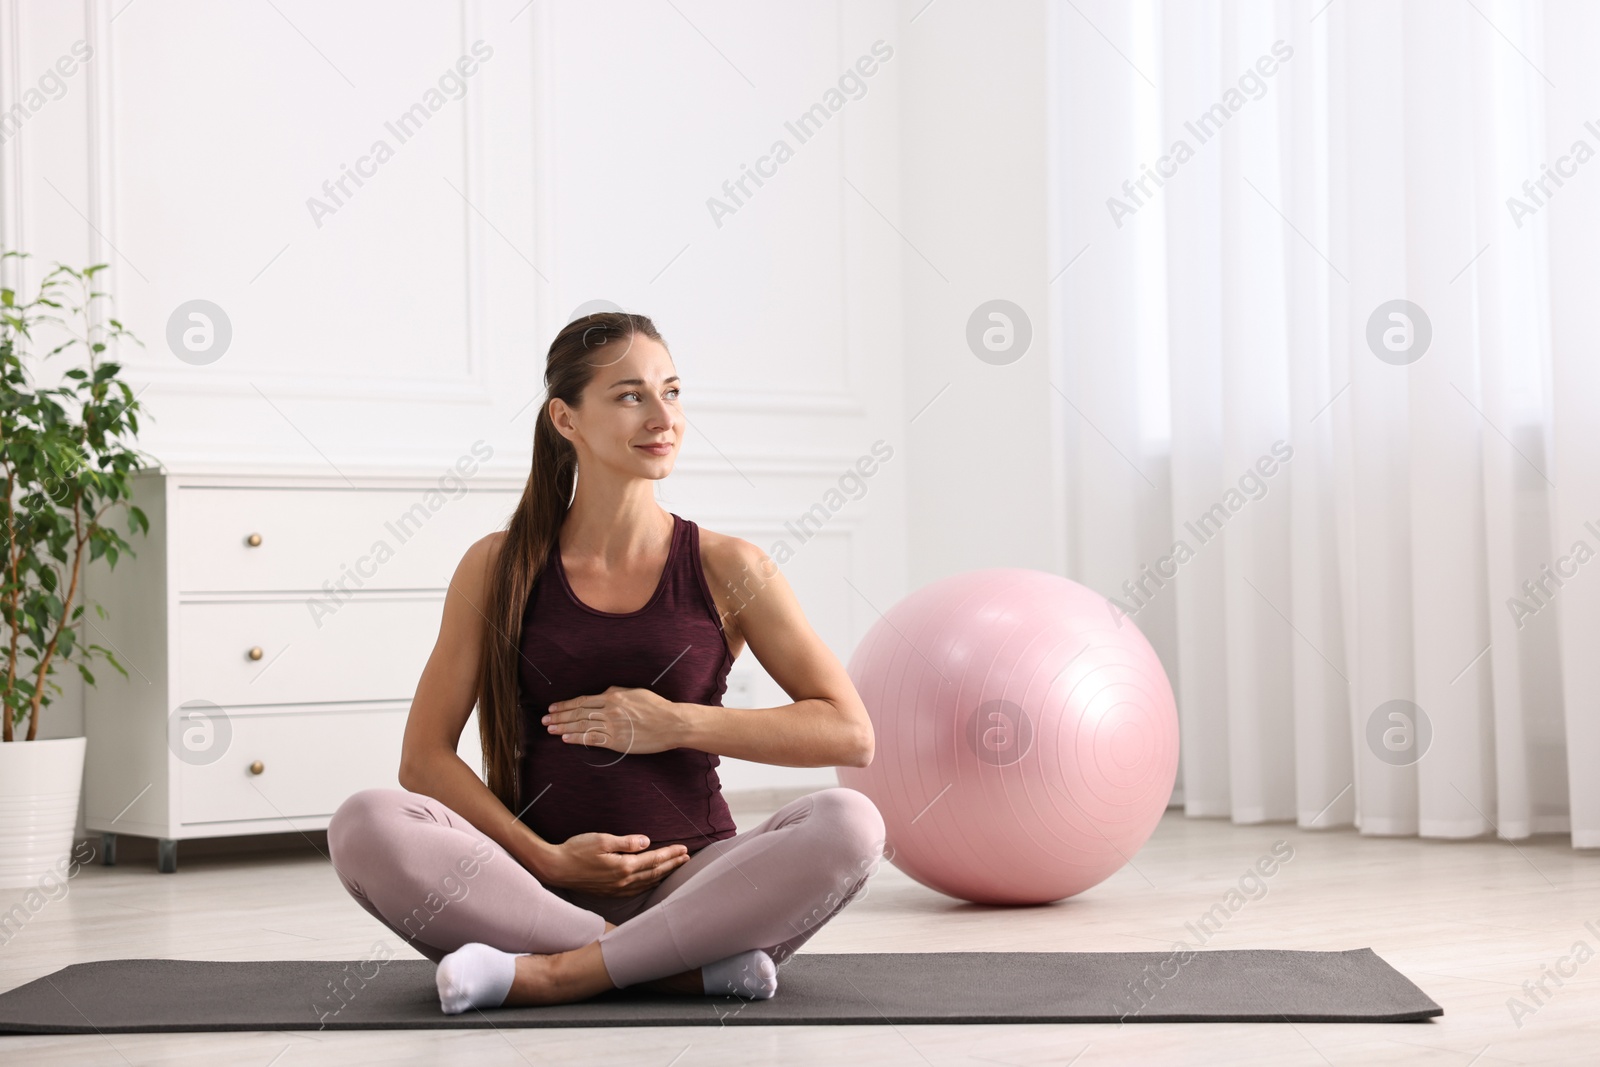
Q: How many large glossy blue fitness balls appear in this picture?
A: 0